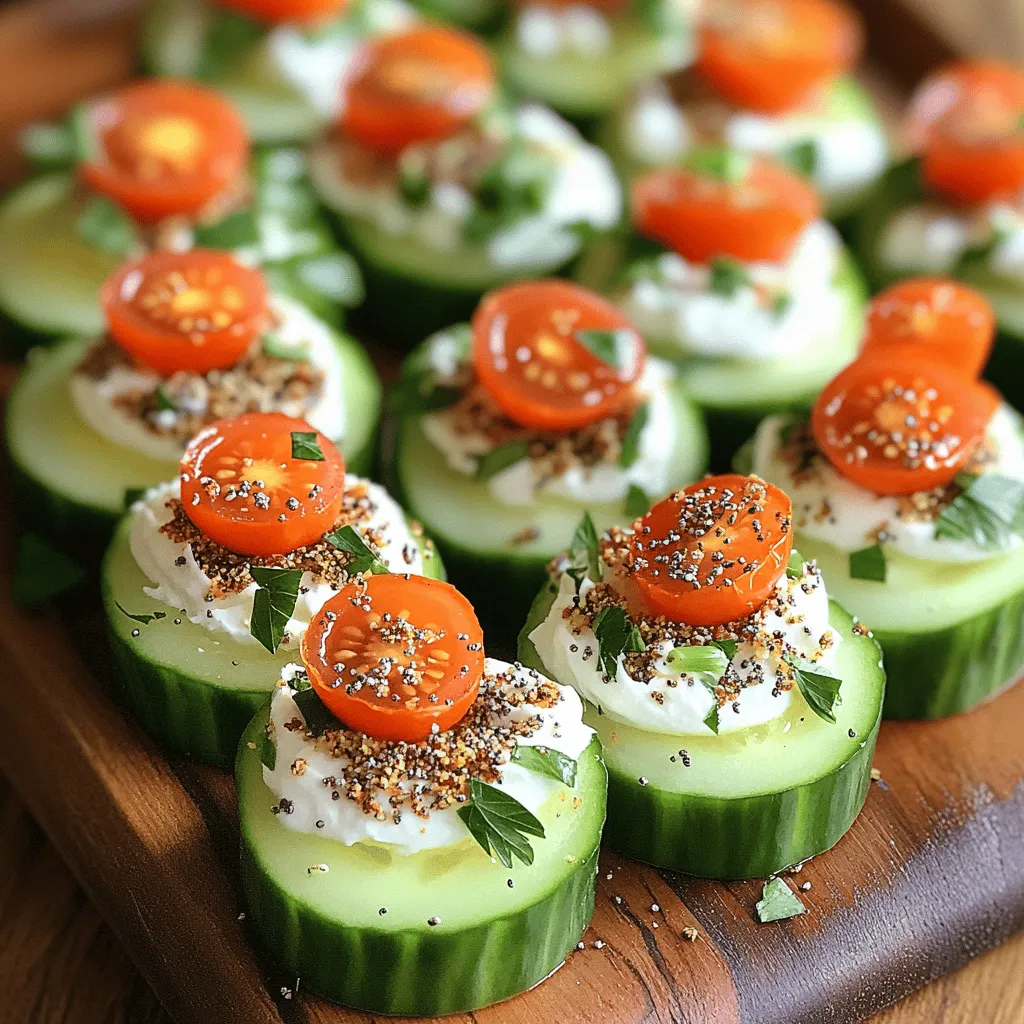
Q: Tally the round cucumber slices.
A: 13